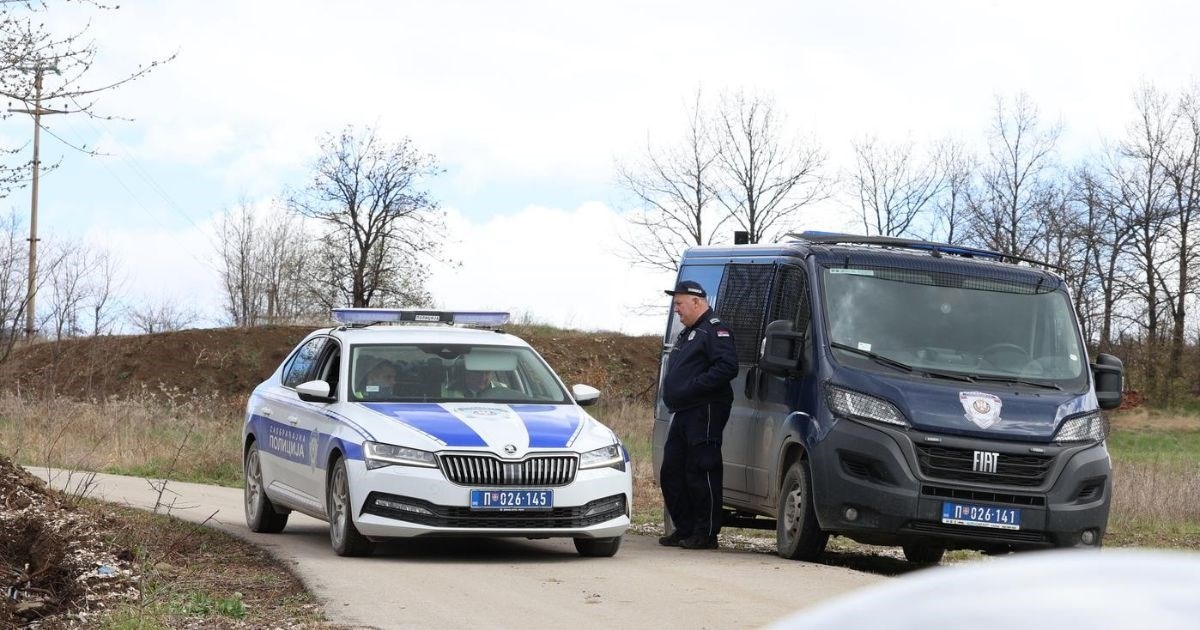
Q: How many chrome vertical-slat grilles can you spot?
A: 1